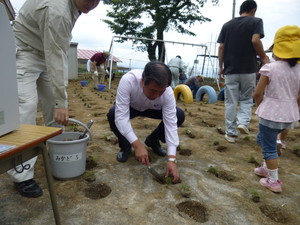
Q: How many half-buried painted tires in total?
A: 3